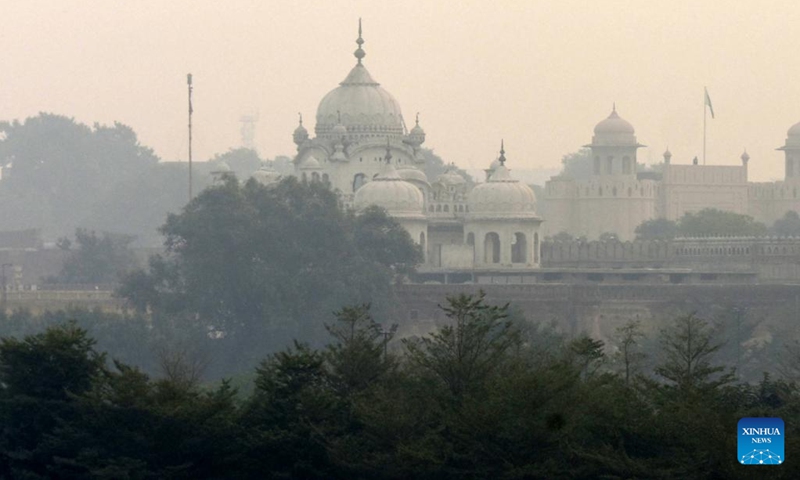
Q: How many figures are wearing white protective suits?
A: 0